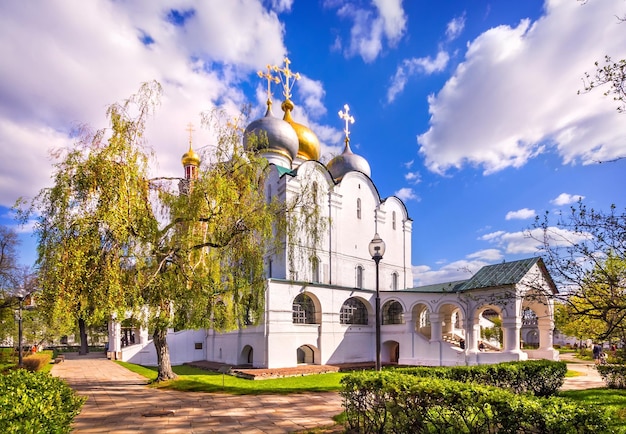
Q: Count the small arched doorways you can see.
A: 3